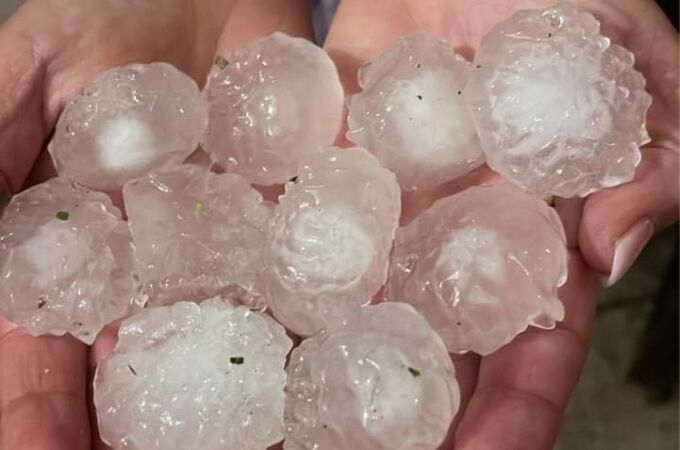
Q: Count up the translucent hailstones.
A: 10